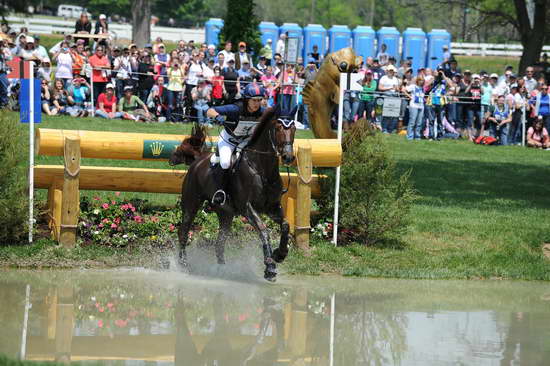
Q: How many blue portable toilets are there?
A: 9